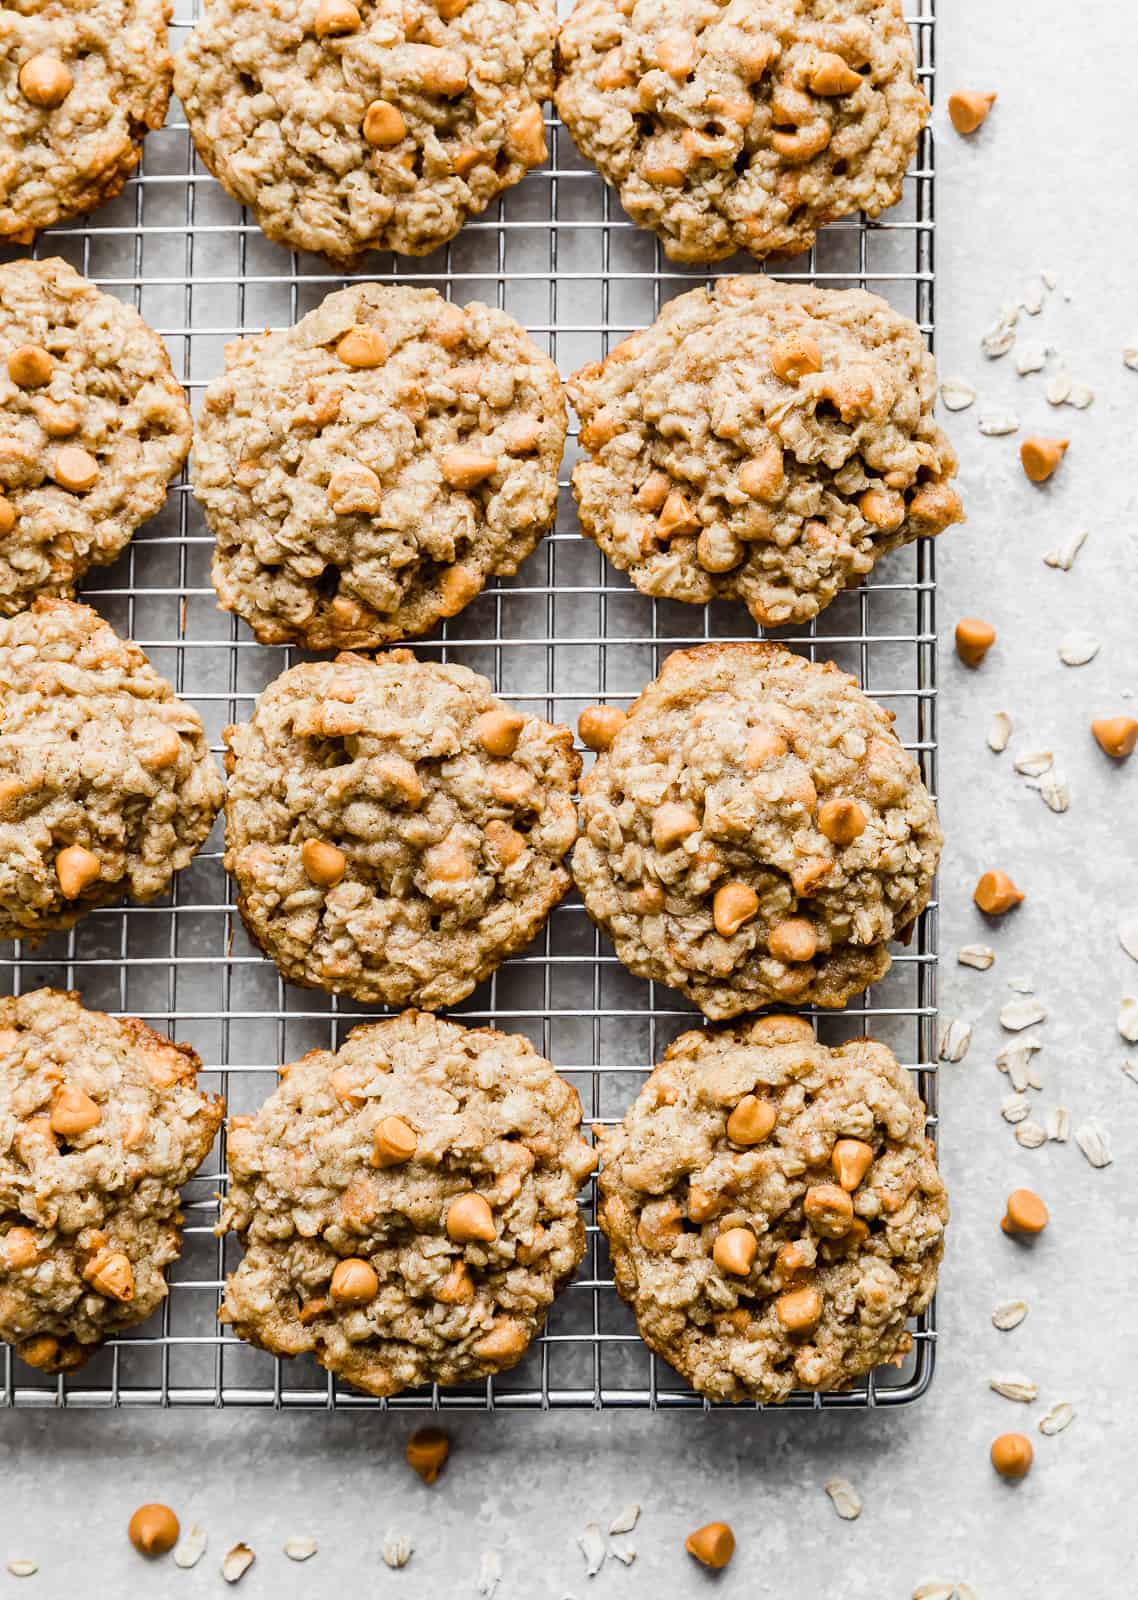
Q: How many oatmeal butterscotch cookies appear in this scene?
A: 12